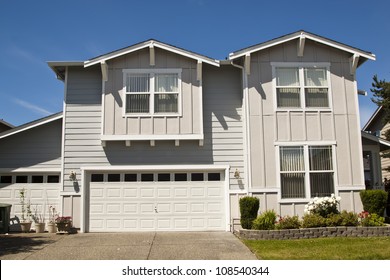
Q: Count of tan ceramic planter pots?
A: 3